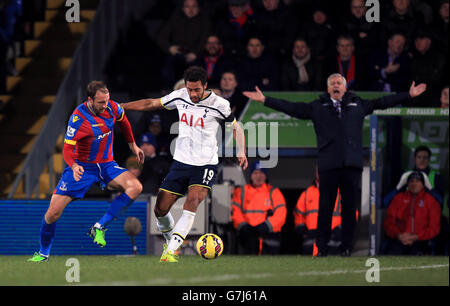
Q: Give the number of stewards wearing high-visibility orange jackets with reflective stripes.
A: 2